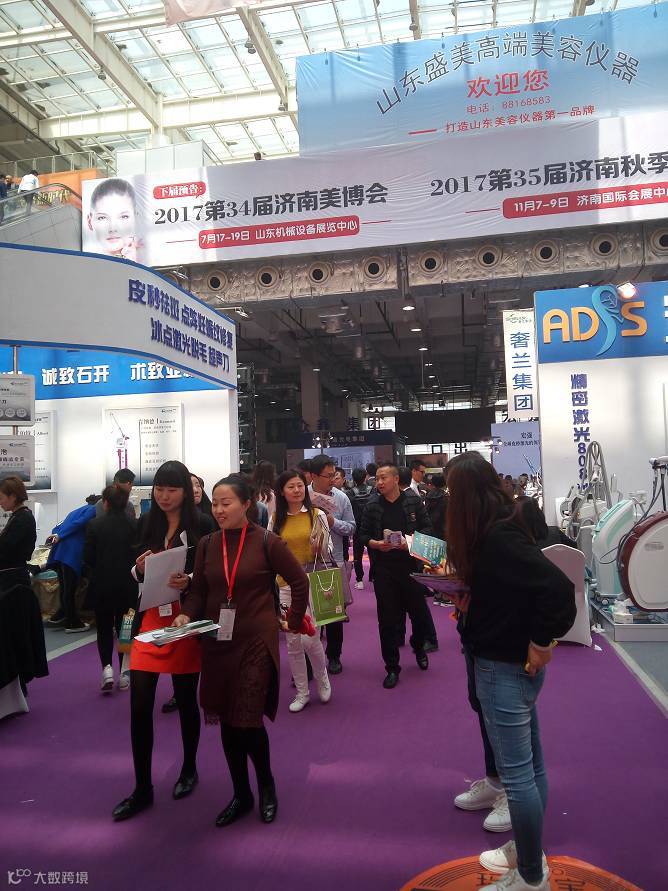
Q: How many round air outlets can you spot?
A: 9